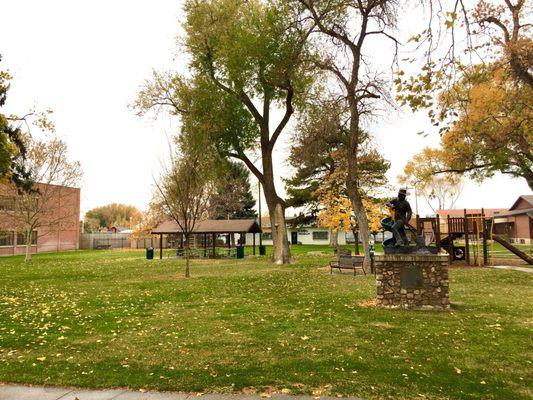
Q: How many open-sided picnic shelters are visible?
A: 1